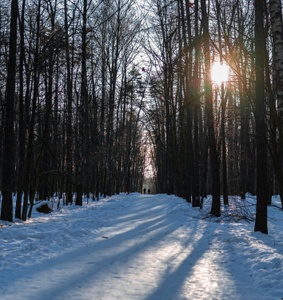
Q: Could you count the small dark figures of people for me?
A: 2